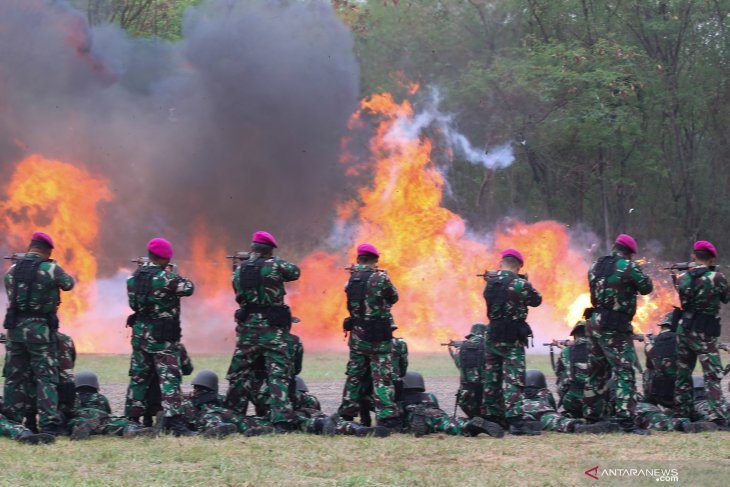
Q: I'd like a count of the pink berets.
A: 7